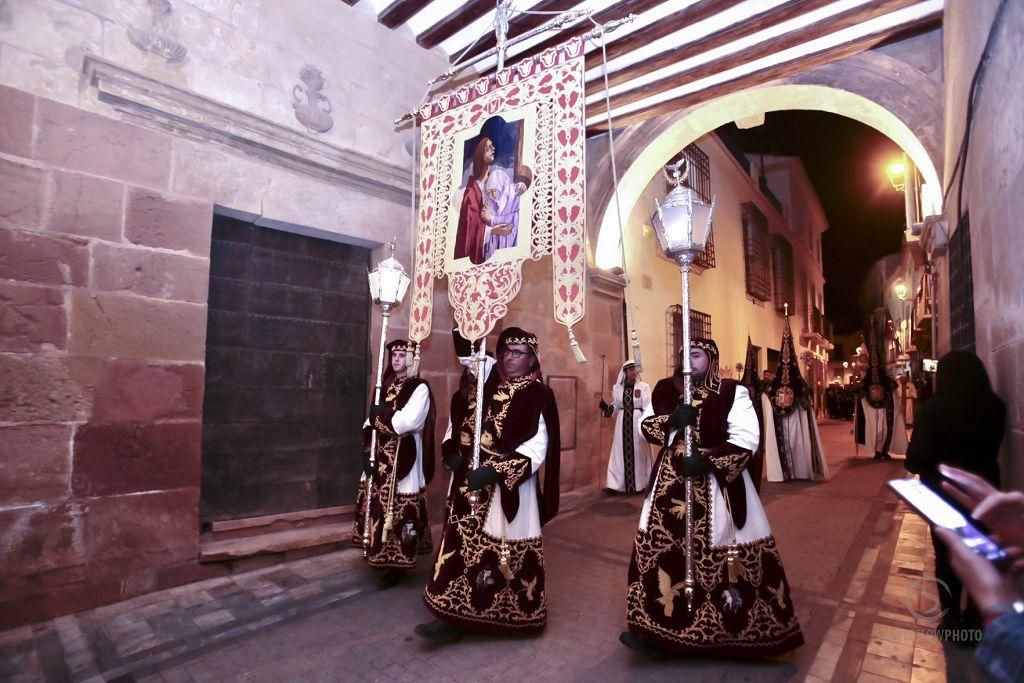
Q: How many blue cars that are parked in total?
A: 0